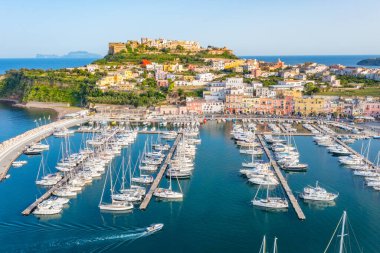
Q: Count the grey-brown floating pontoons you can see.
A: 4